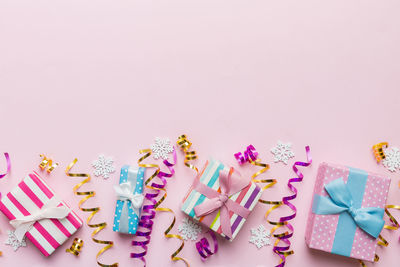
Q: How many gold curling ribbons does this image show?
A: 8